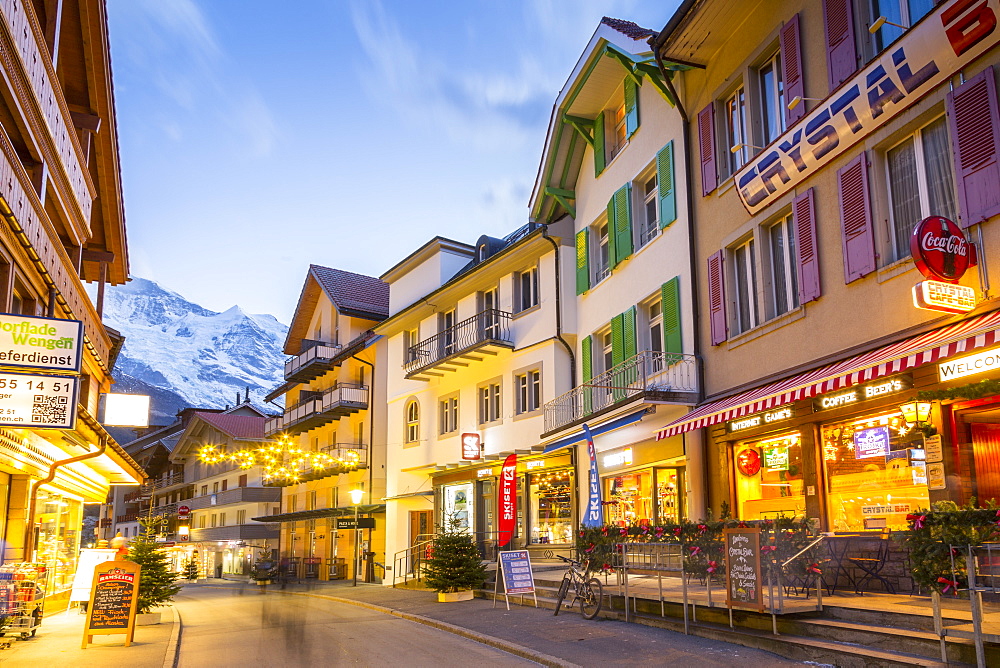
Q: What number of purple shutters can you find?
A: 7